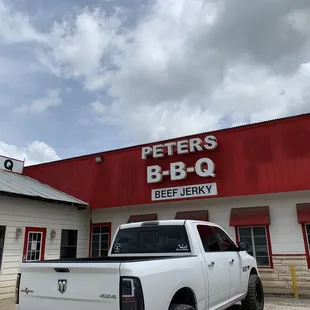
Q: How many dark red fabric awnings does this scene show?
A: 4